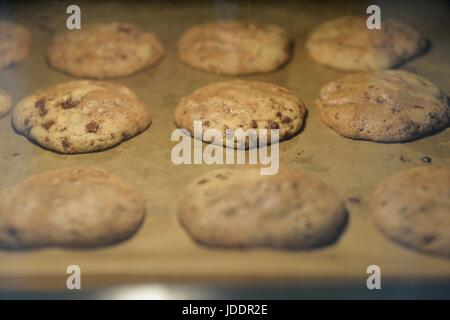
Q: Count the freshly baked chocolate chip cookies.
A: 11